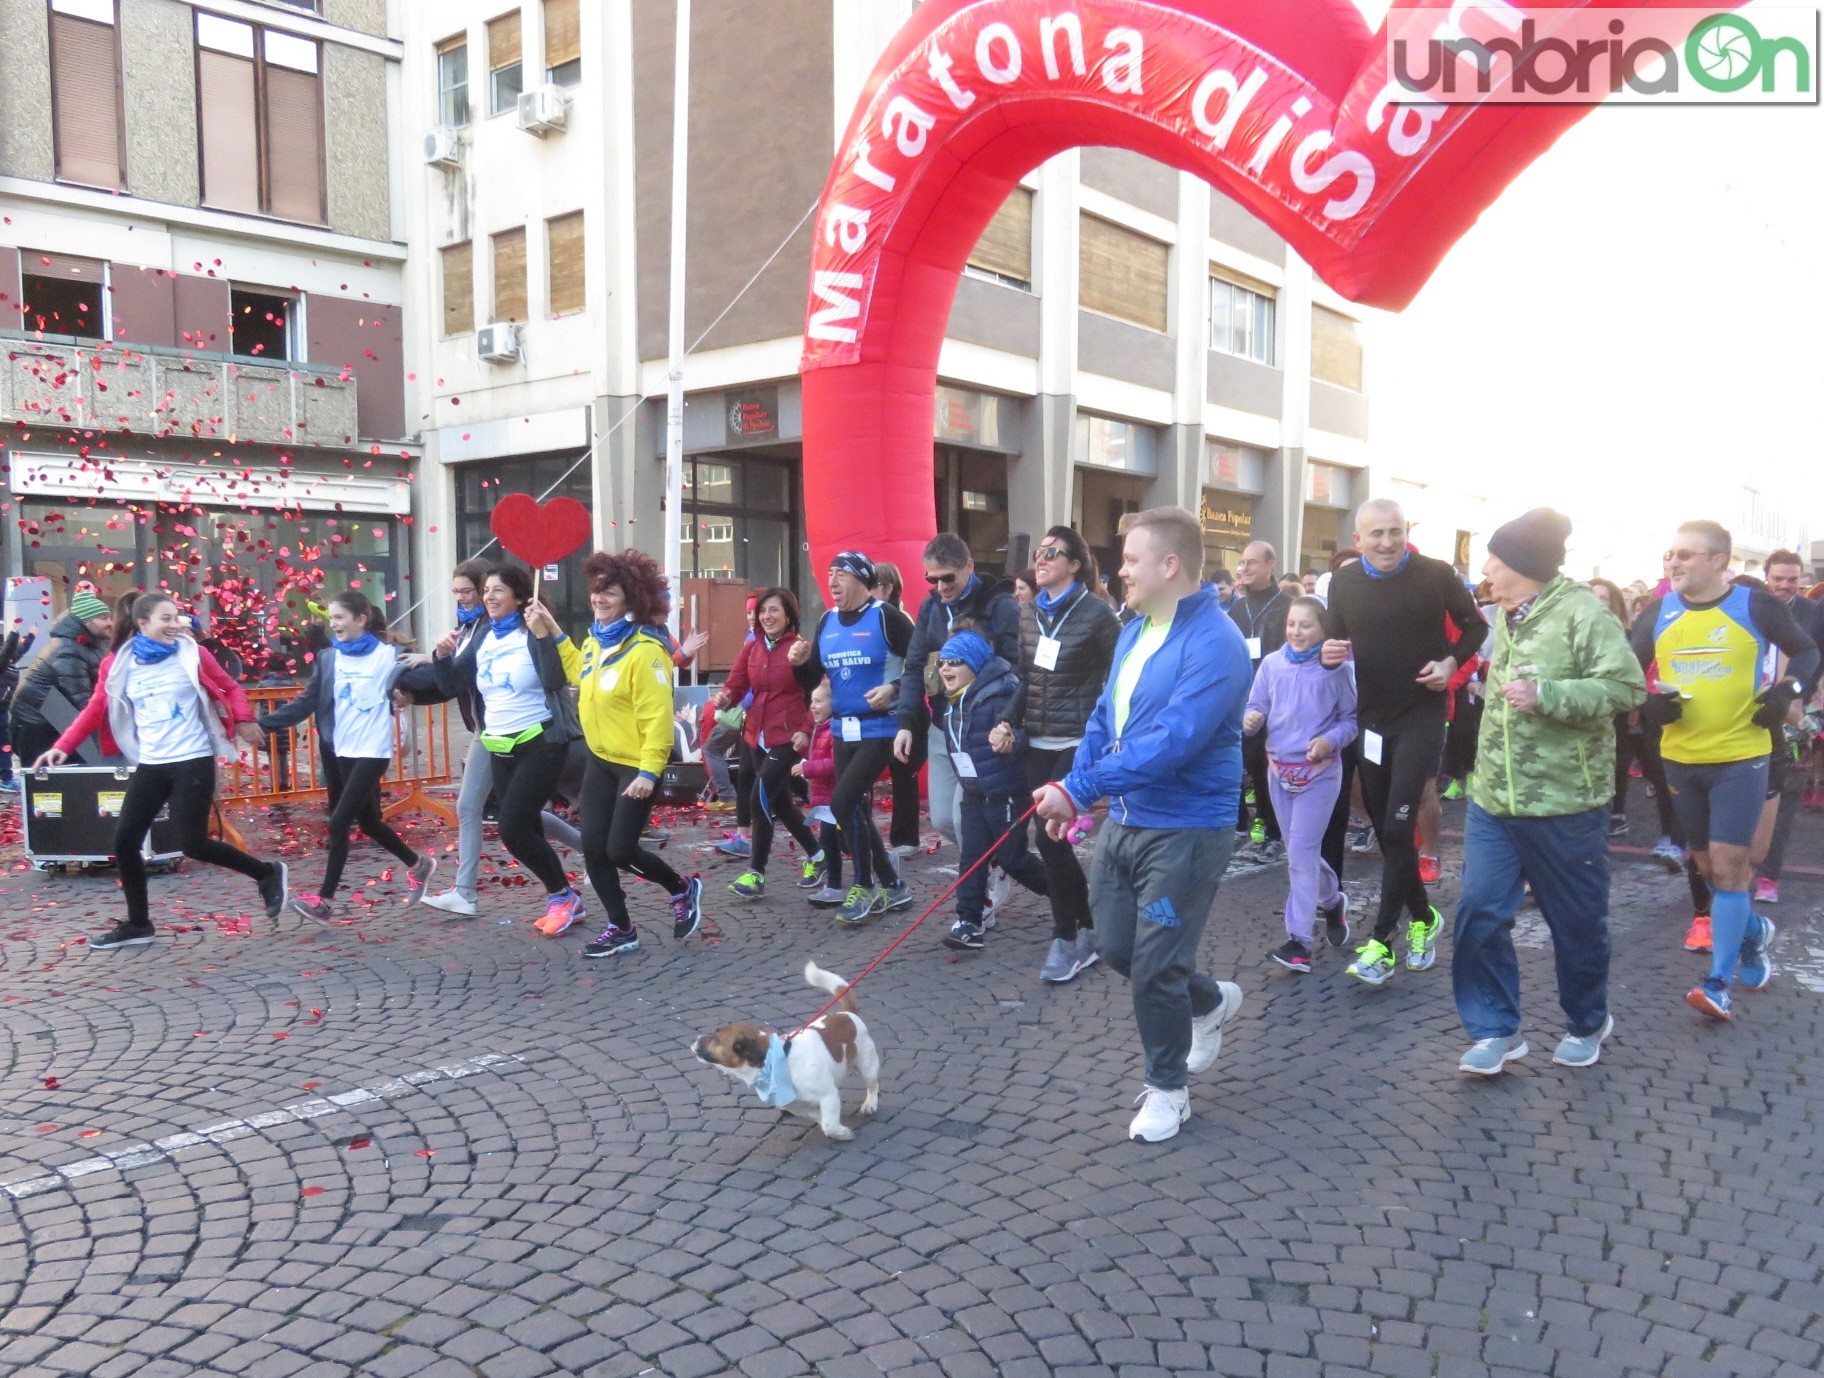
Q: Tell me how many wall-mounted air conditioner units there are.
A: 3